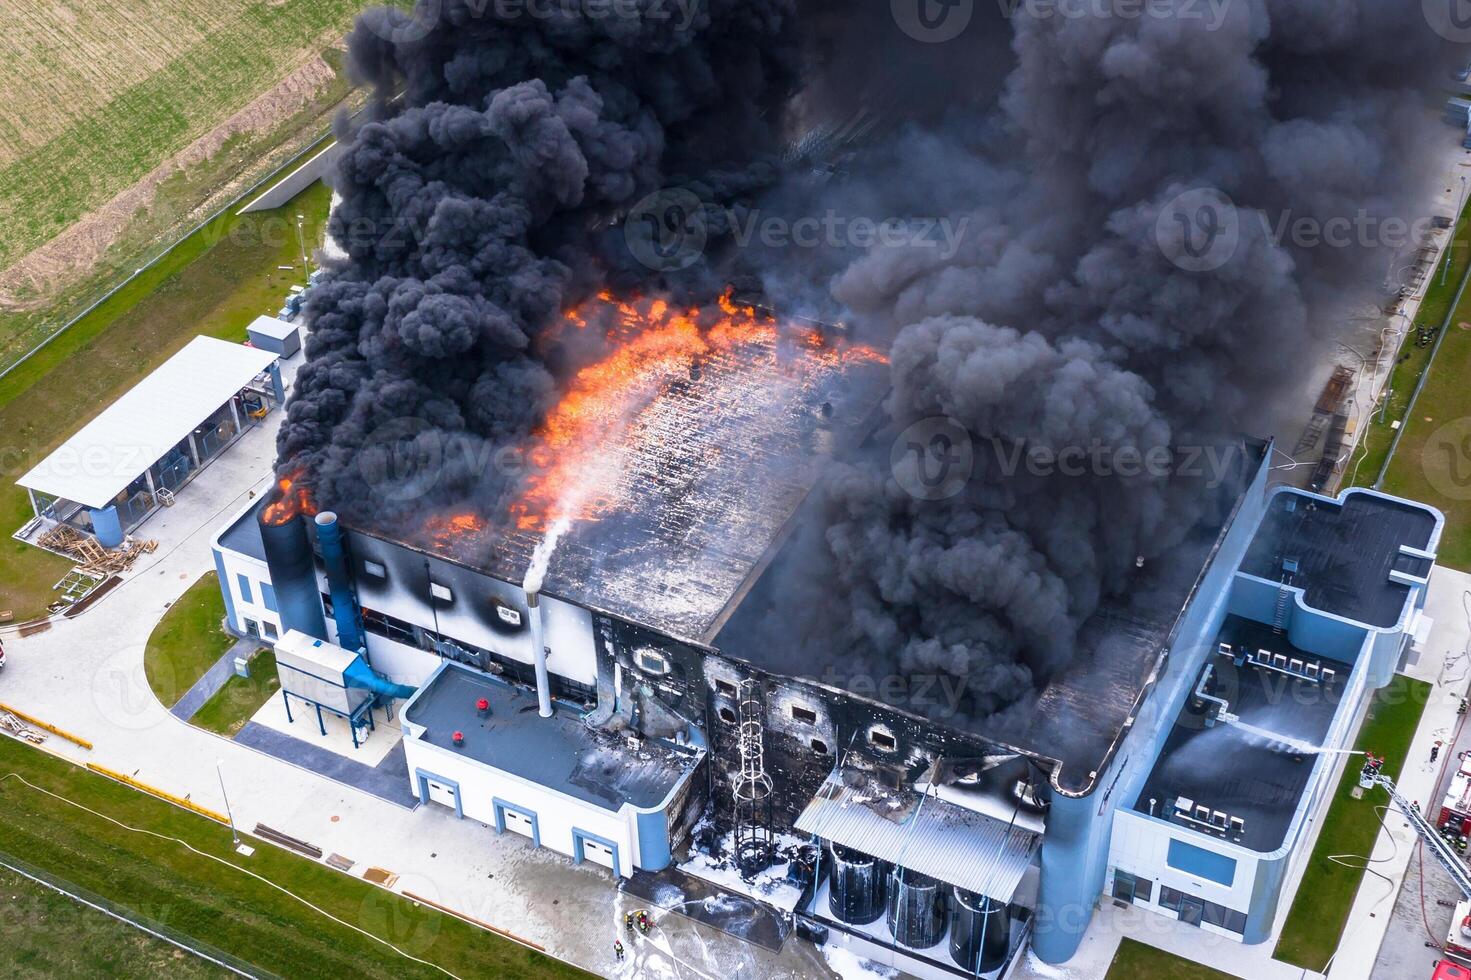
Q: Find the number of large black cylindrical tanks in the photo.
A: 3